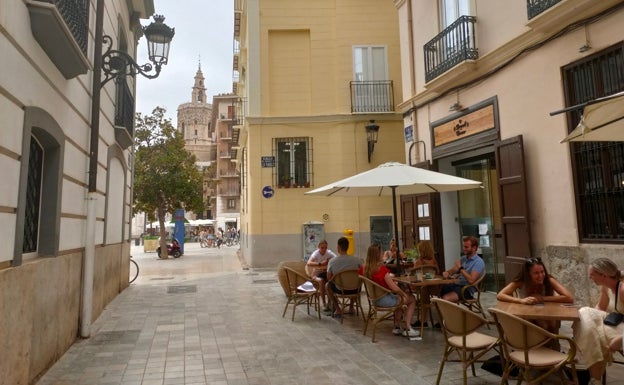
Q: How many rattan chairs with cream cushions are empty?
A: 2